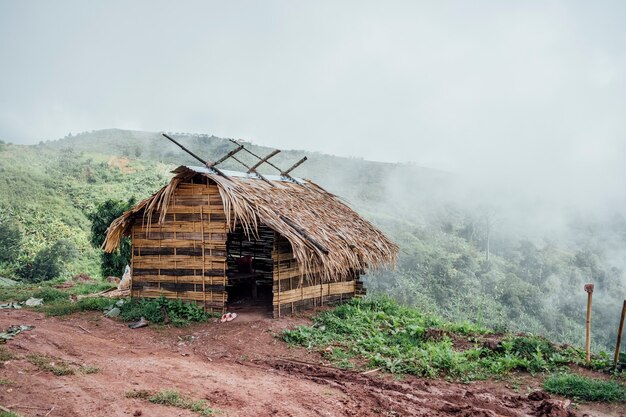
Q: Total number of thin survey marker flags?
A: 0